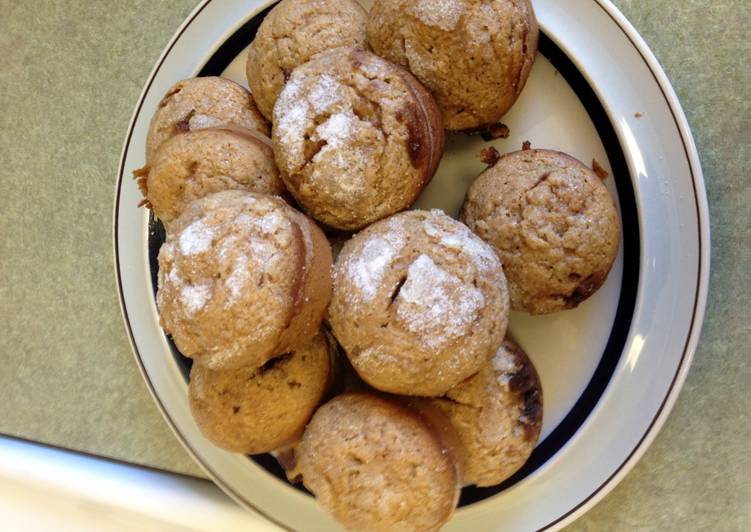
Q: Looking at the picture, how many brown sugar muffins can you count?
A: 11